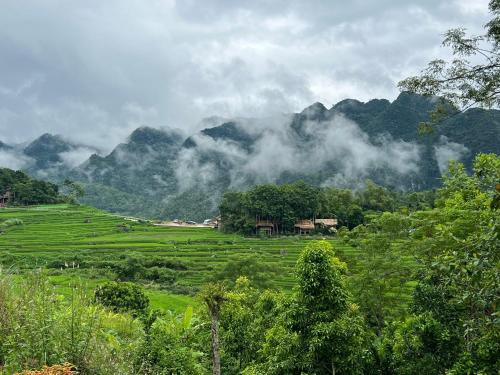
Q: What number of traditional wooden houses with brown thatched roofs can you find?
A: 3